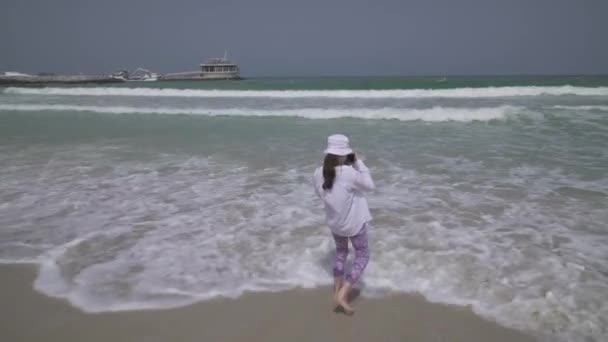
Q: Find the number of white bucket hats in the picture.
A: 1